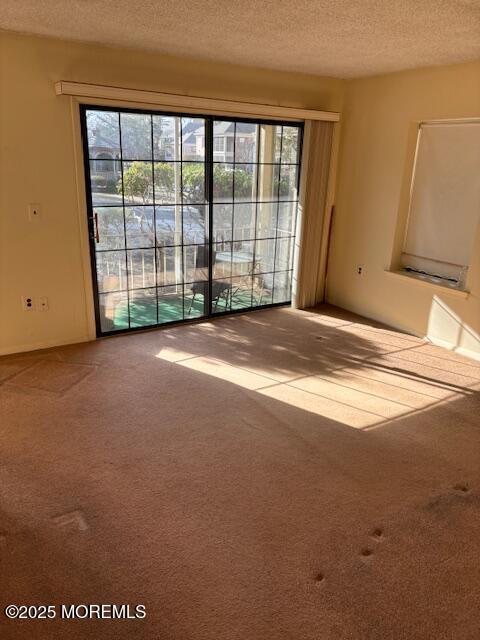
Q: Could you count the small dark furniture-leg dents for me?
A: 4